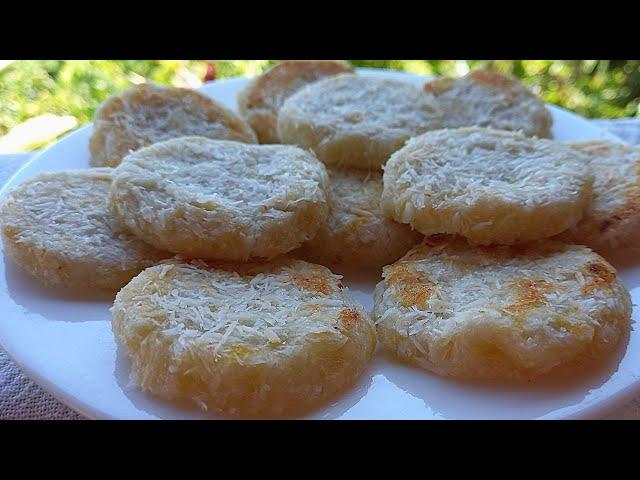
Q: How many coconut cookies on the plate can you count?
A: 11